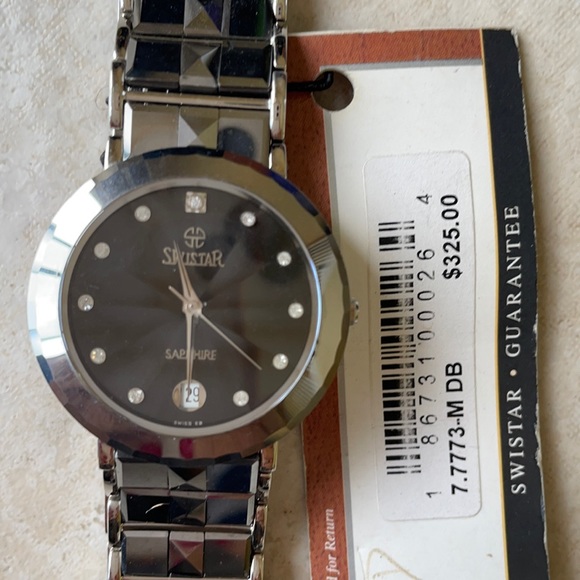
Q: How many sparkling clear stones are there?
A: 11